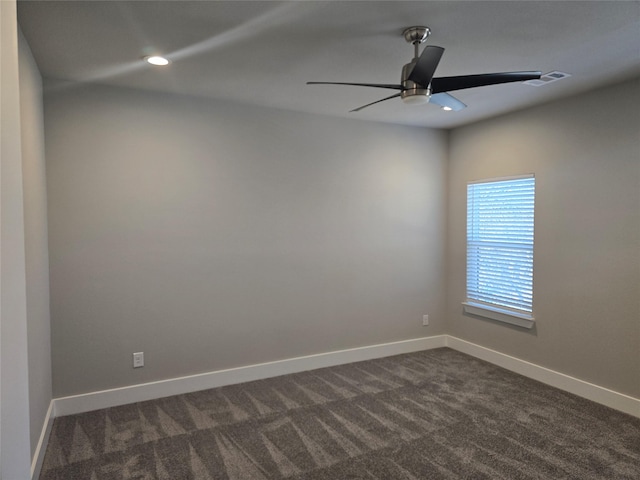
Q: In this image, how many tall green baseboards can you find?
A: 0